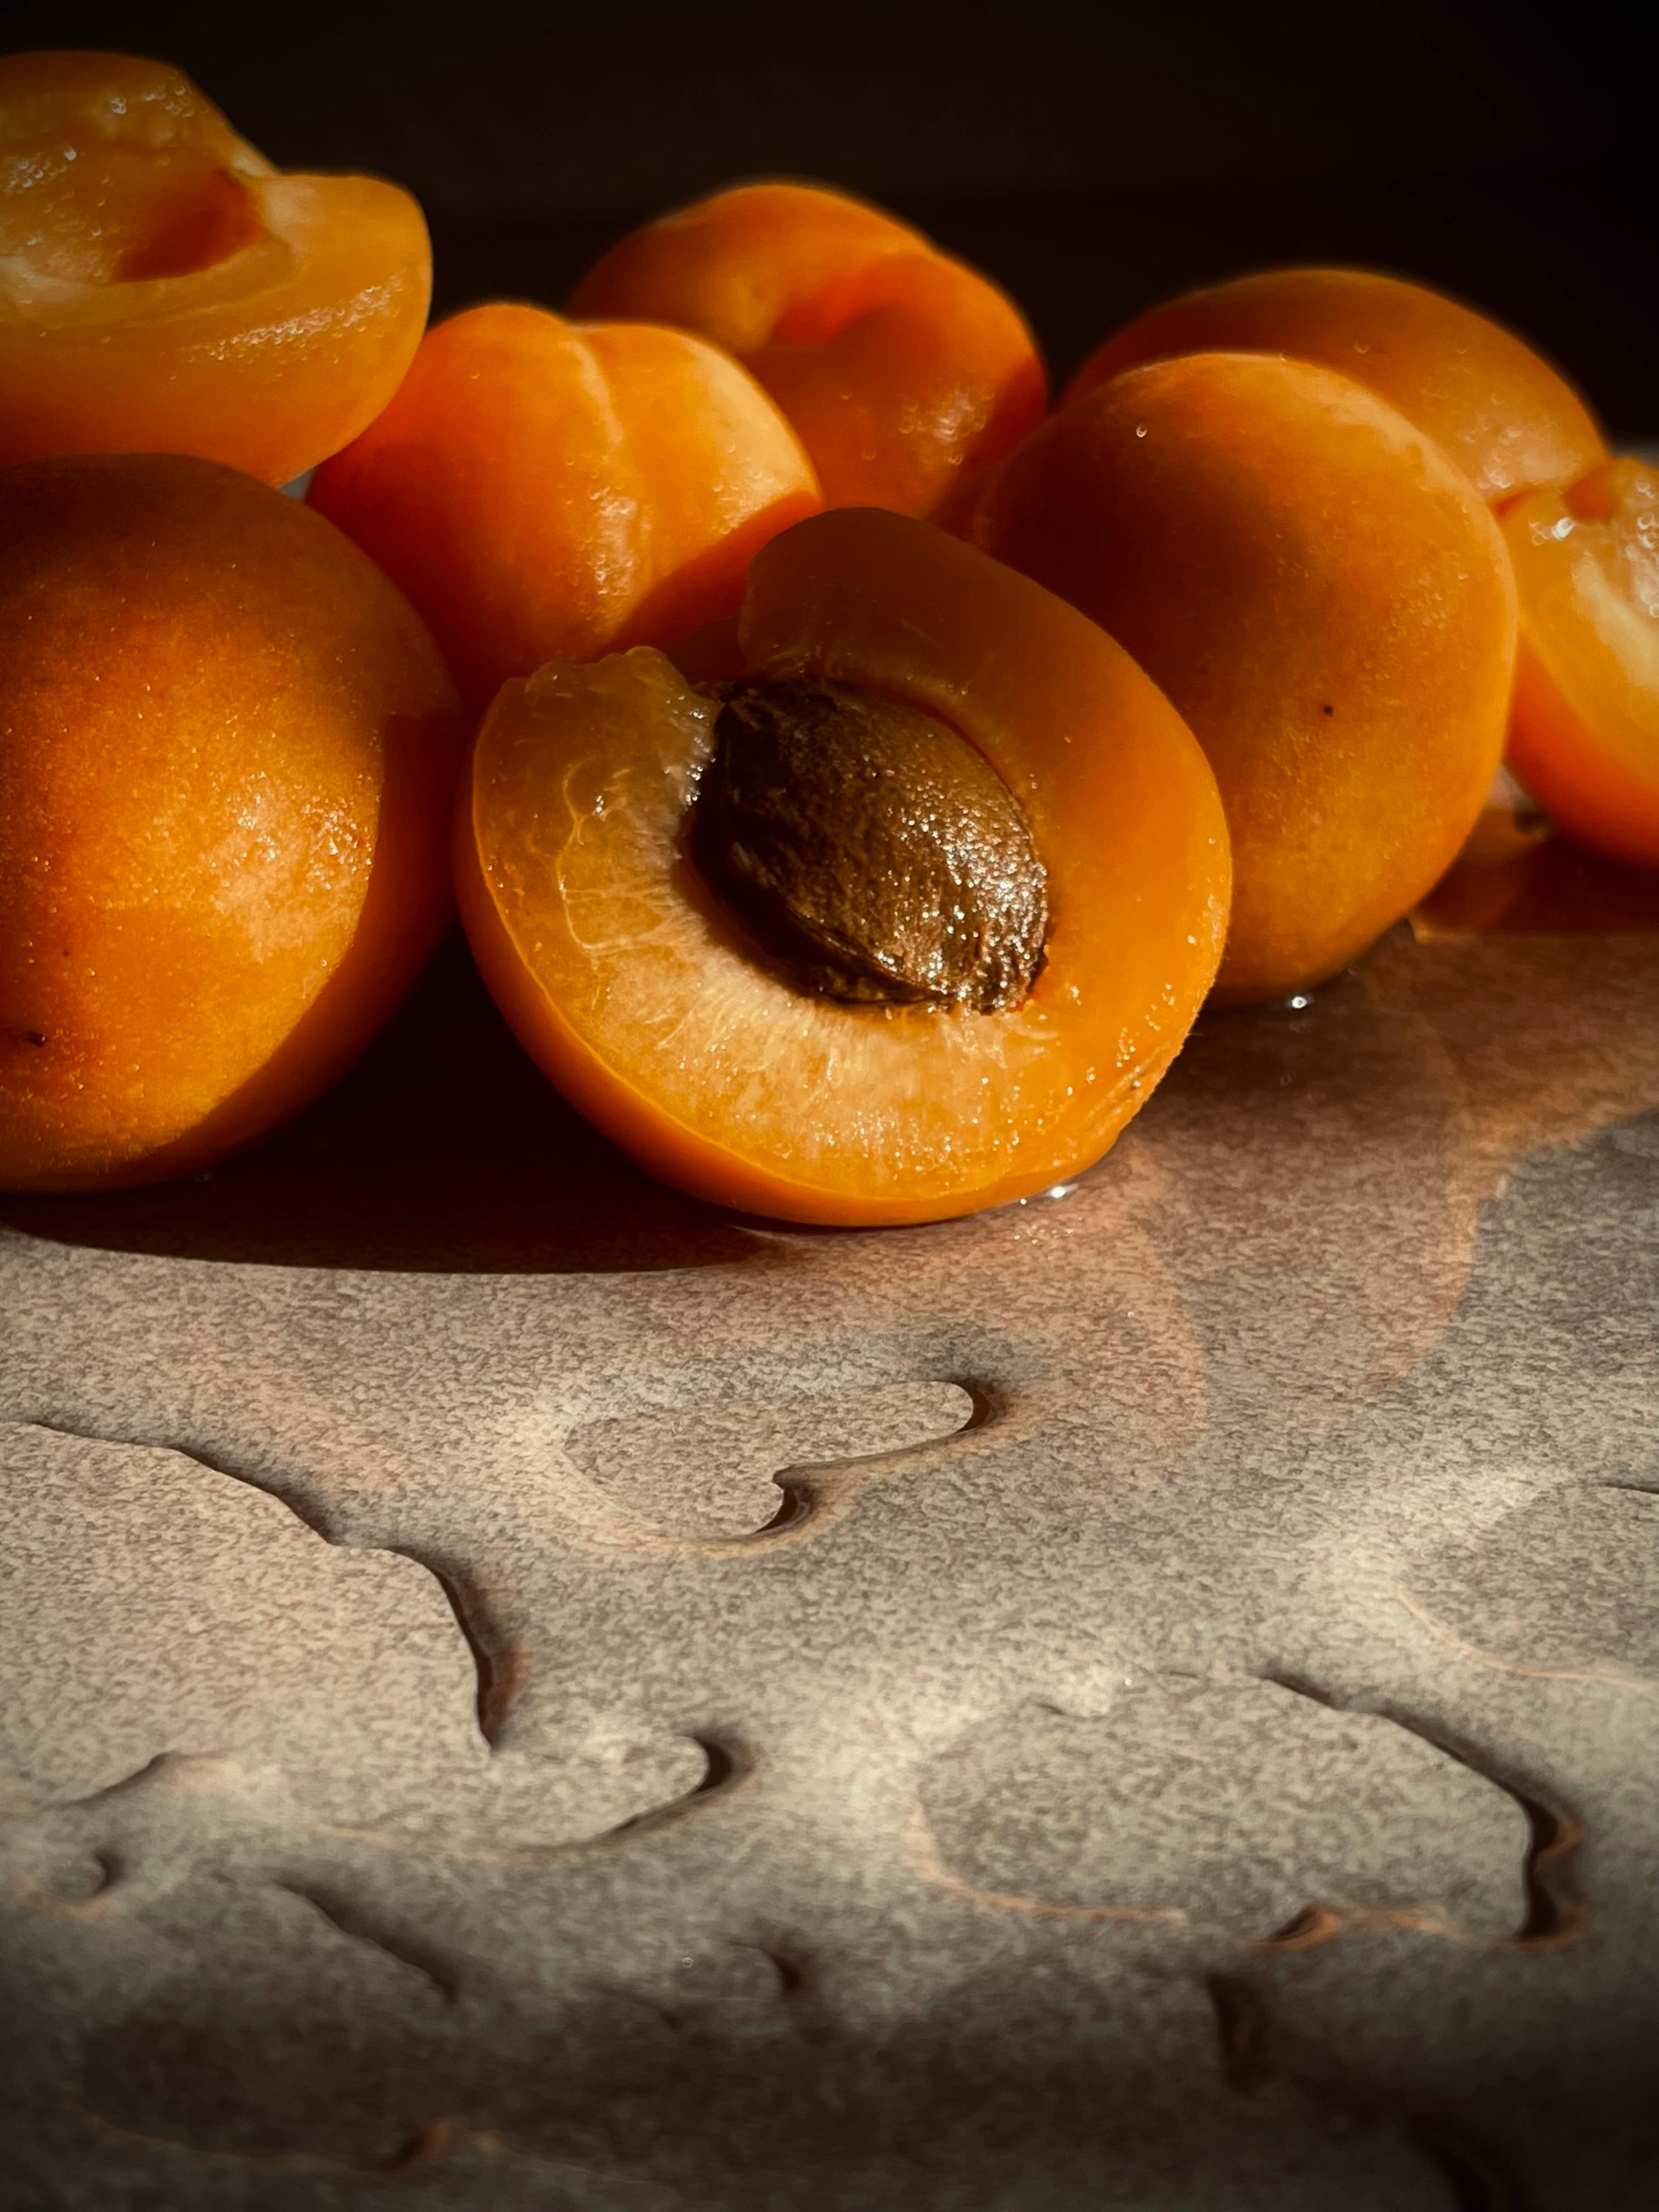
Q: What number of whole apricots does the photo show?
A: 5